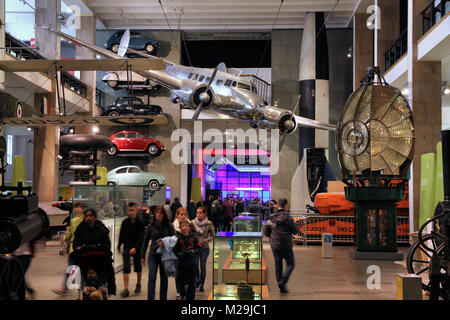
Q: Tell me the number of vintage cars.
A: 5